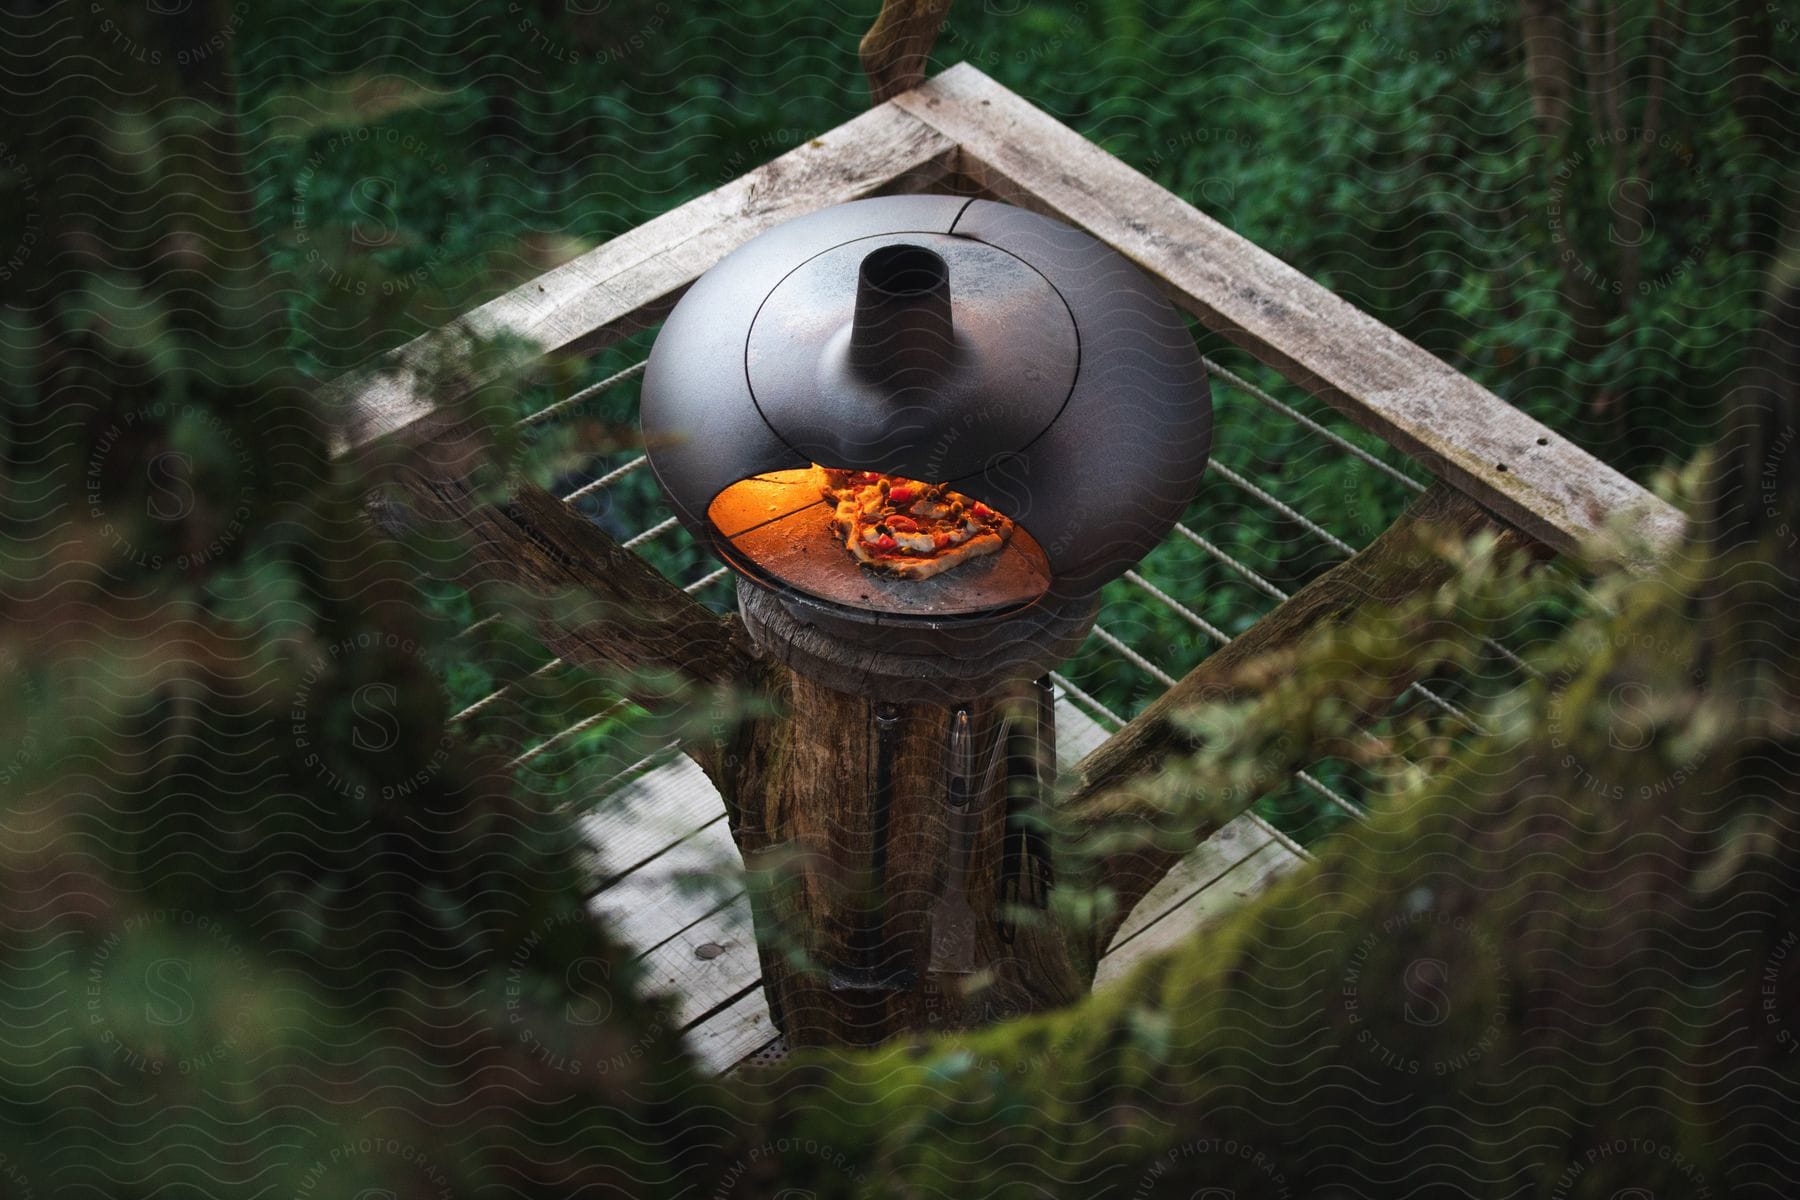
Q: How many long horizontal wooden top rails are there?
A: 2